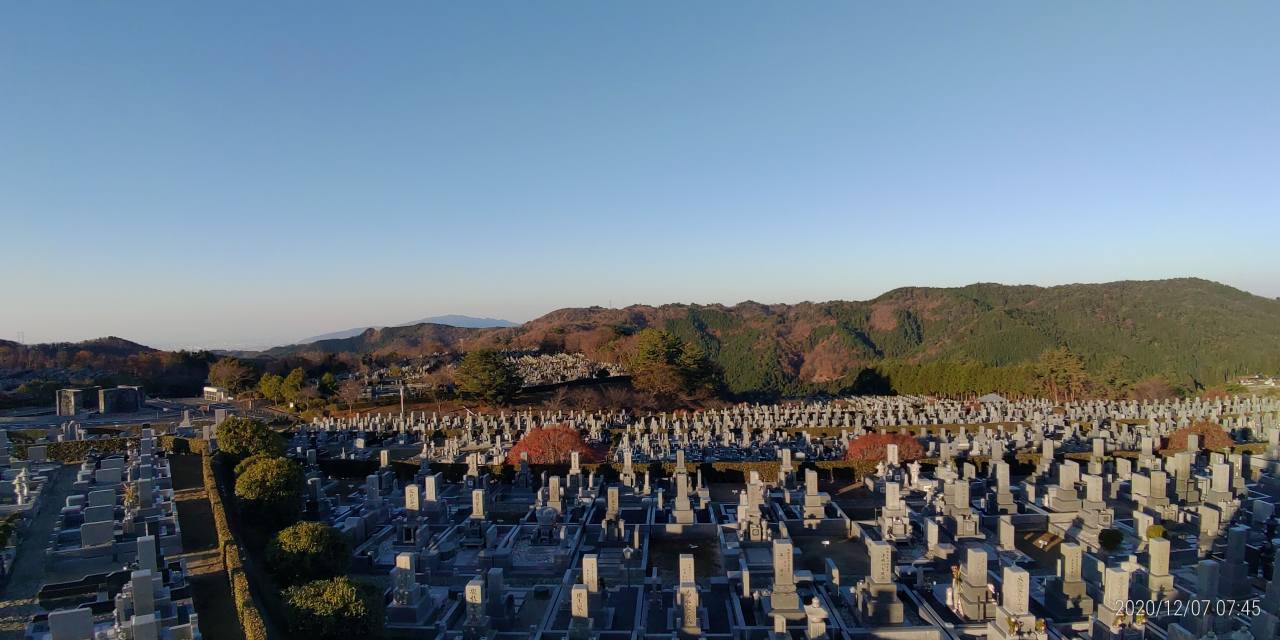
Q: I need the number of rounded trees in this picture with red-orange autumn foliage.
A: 3